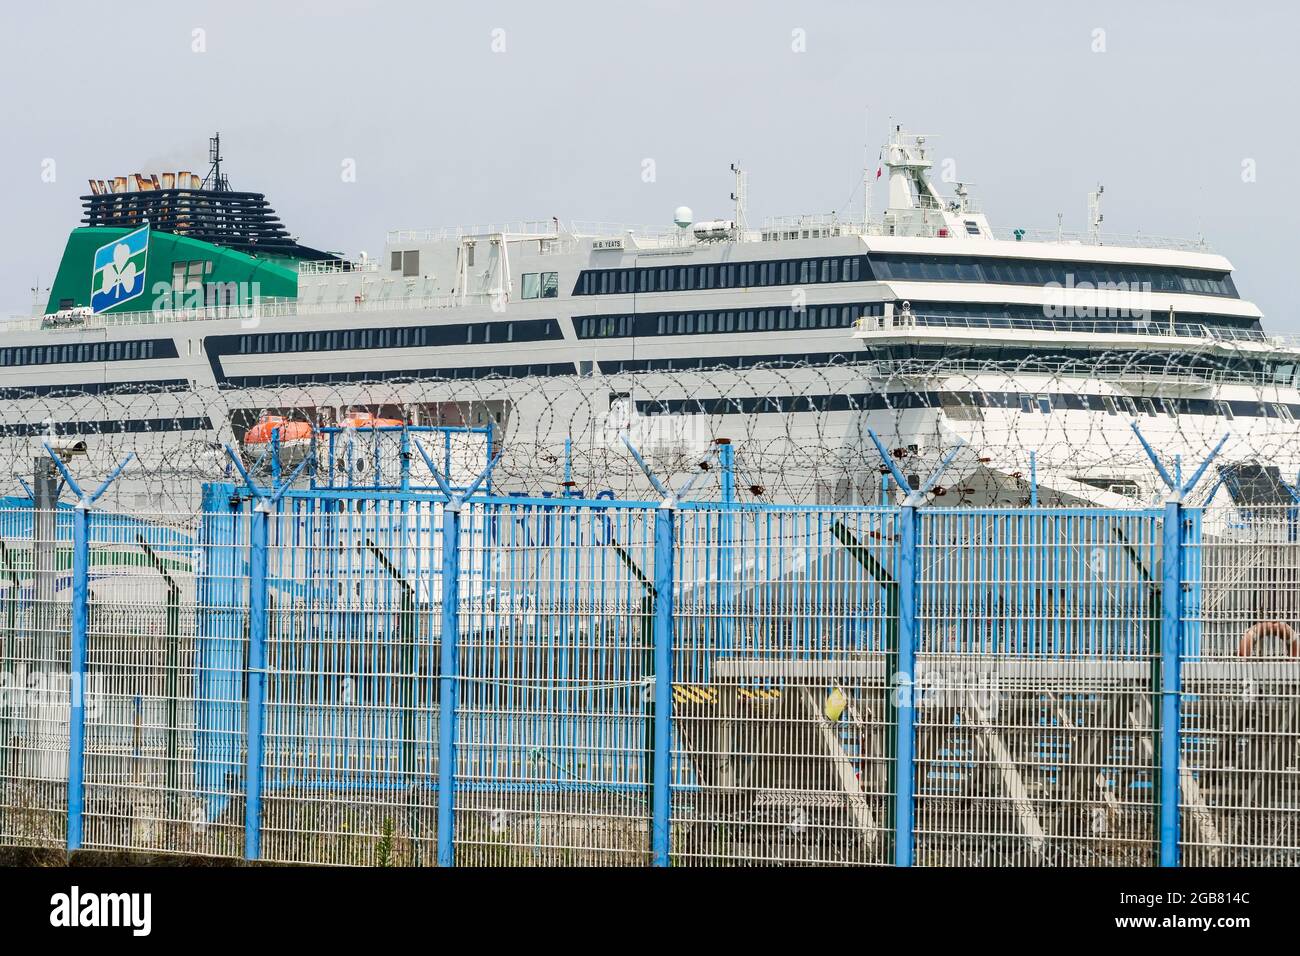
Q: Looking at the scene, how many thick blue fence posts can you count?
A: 6